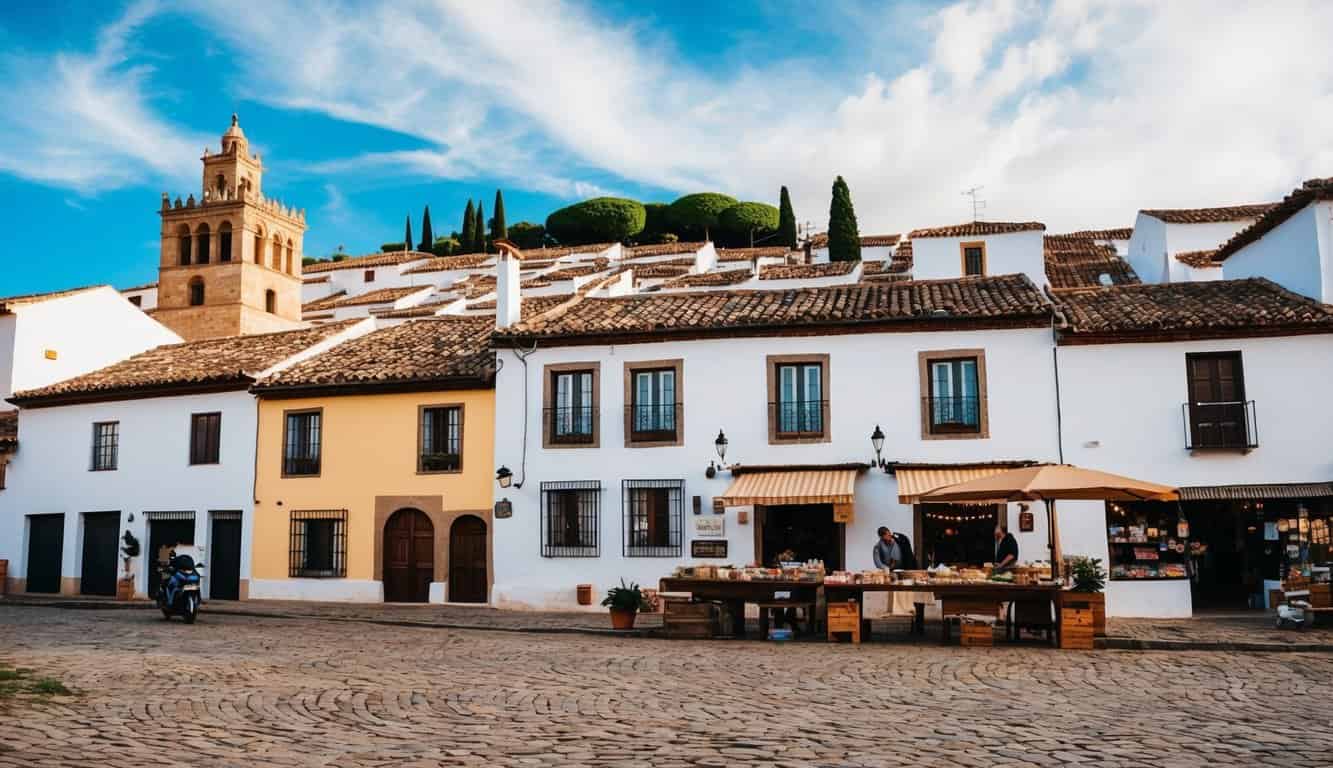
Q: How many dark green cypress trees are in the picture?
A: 7